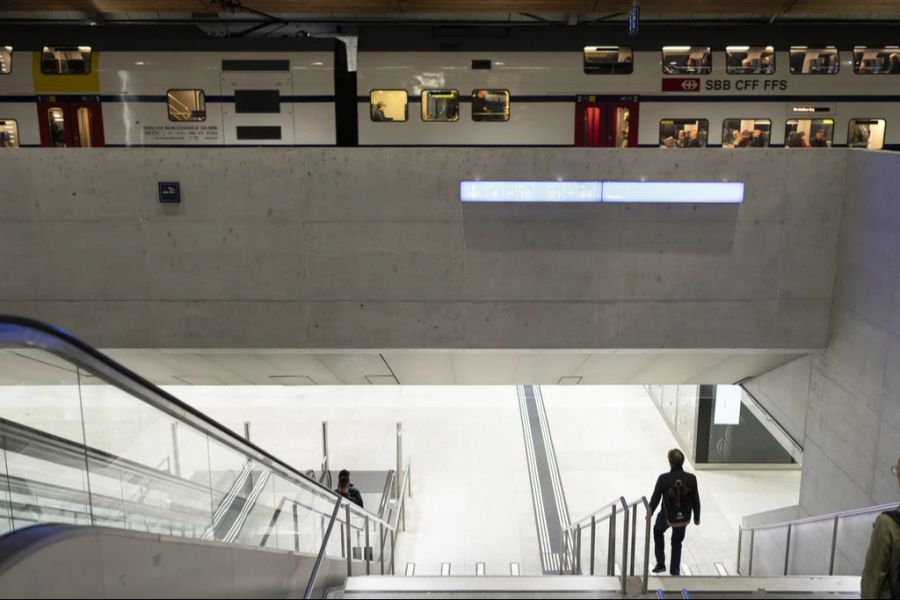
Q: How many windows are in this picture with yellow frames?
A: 1